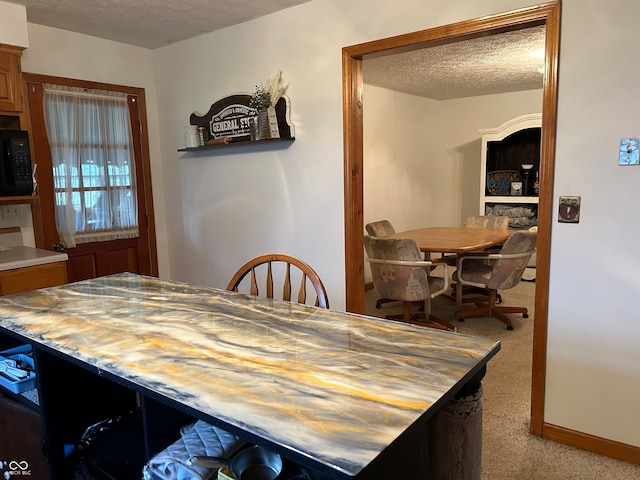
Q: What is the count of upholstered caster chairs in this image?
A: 4